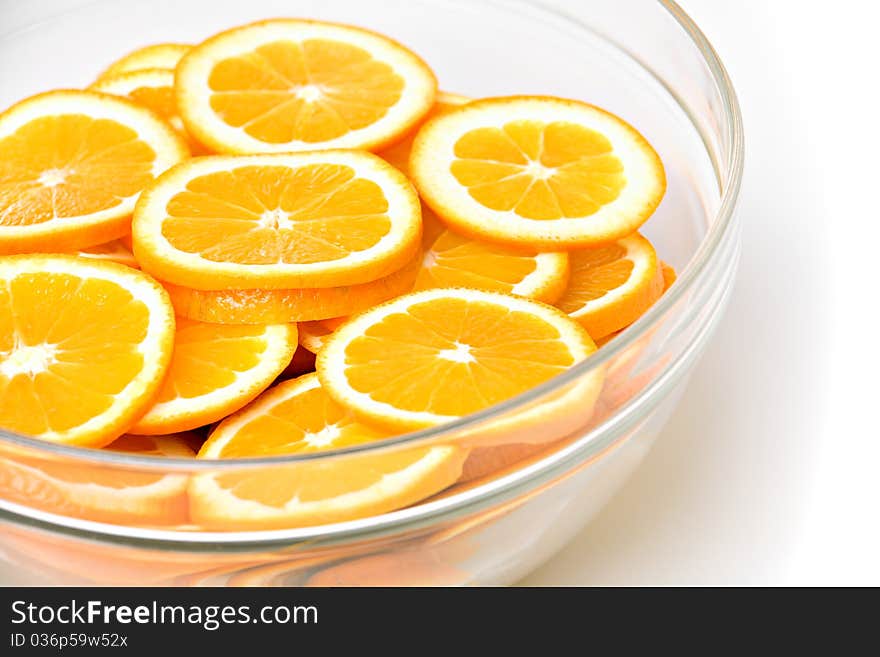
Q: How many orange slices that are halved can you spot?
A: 0